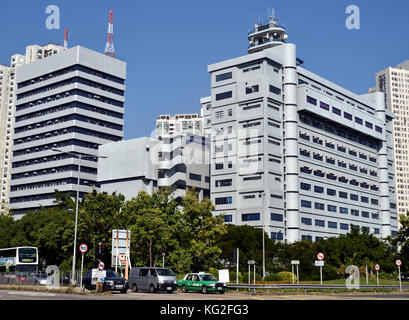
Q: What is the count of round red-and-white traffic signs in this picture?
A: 5